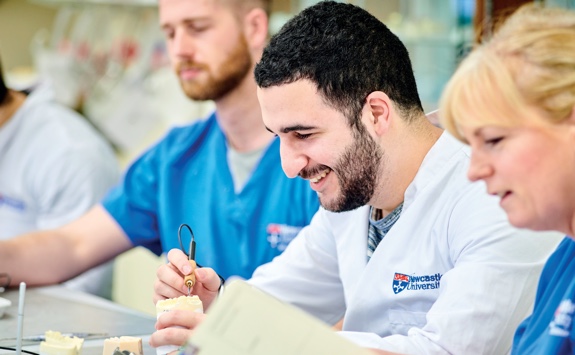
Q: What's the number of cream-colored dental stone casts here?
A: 3